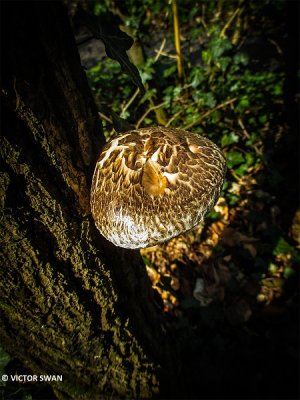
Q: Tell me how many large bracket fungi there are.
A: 1